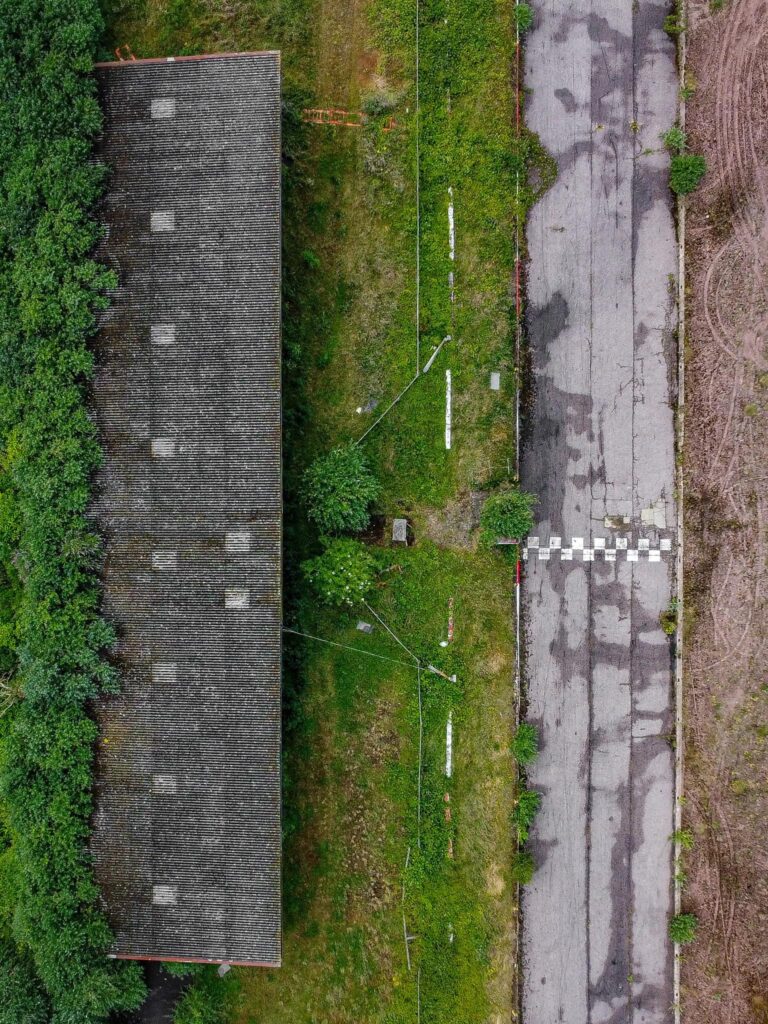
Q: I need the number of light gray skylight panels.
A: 10